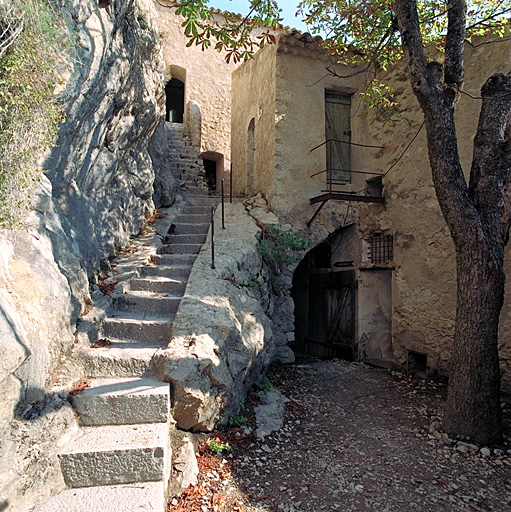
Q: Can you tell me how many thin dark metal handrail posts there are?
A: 3